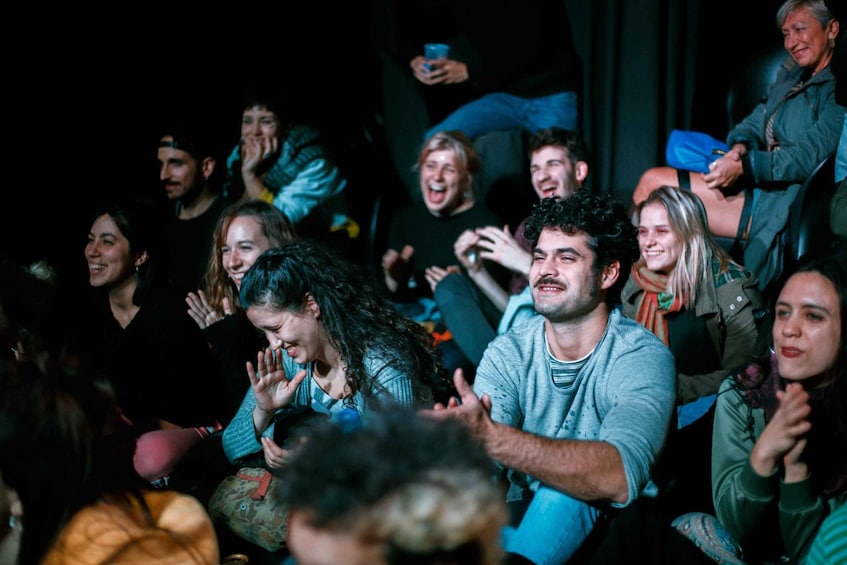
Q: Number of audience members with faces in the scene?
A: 11